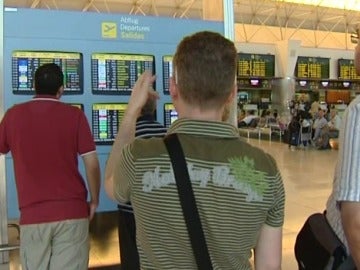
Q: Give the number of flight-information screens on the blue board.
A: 6